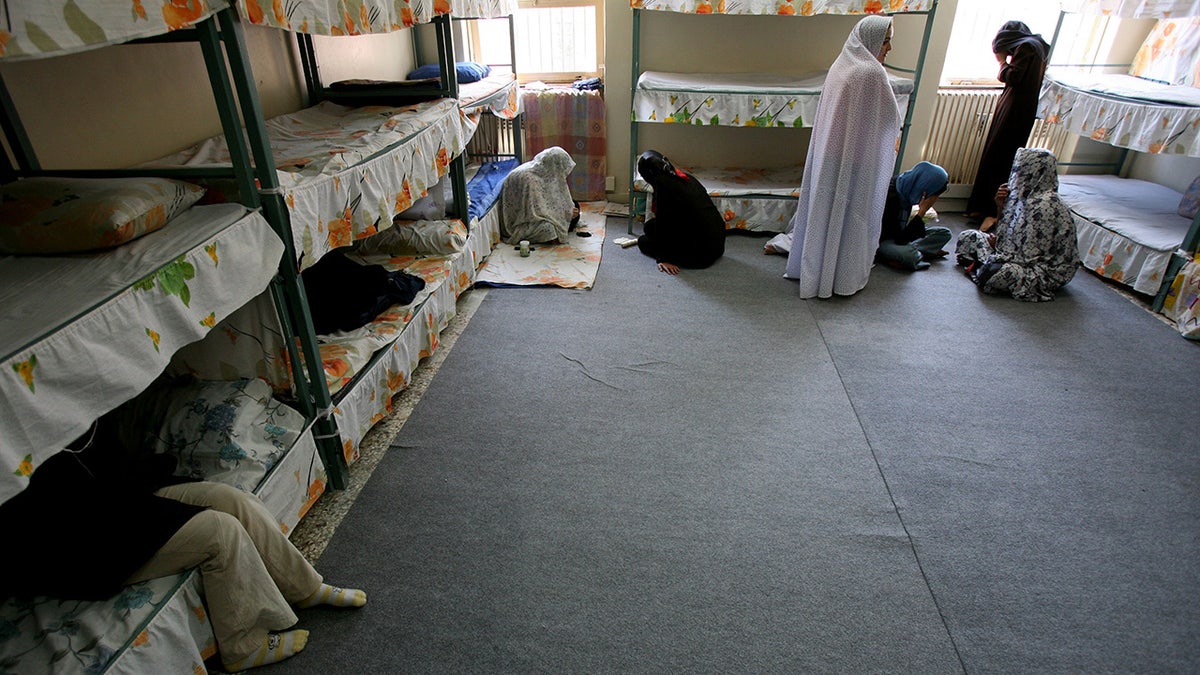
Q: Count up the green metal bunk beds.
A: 5